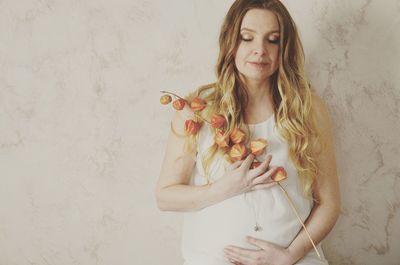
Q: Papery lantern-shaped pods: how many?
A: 11